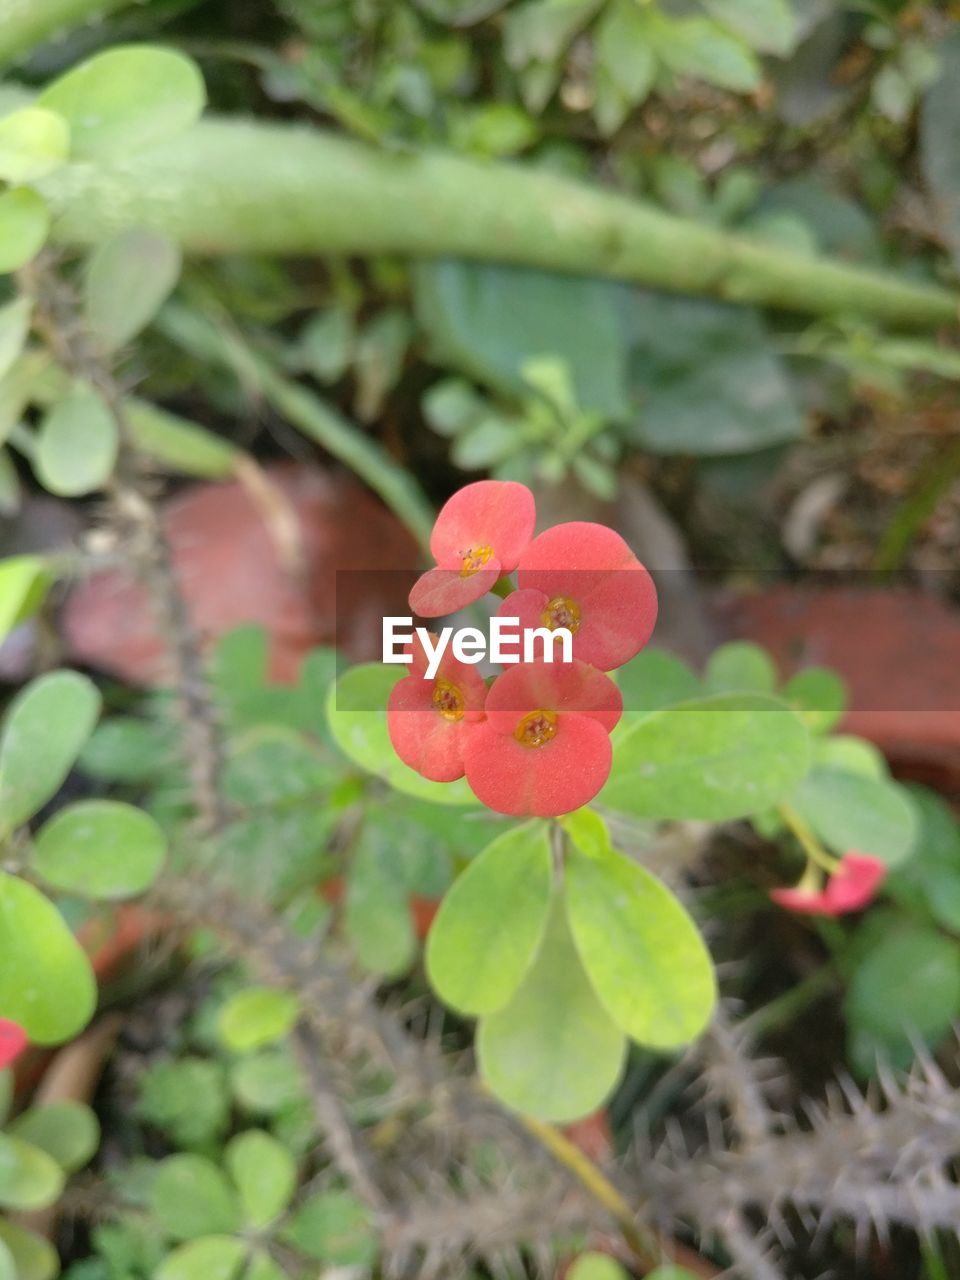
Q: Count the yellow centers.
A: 4